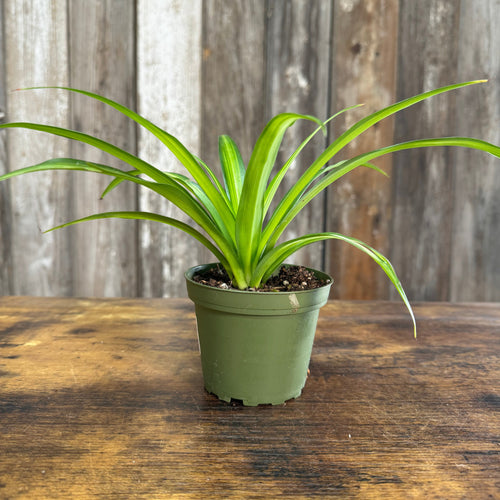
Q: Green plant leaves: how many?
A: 13